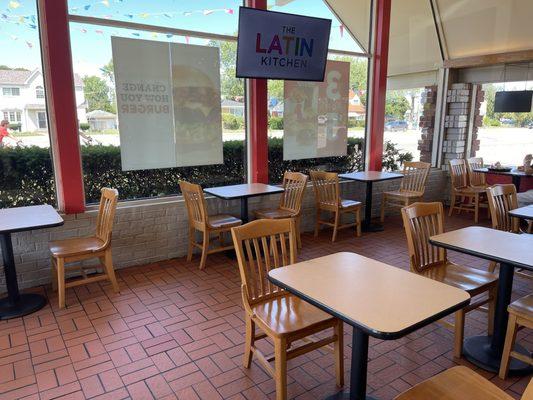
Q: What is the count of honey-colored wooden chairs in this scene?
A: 12